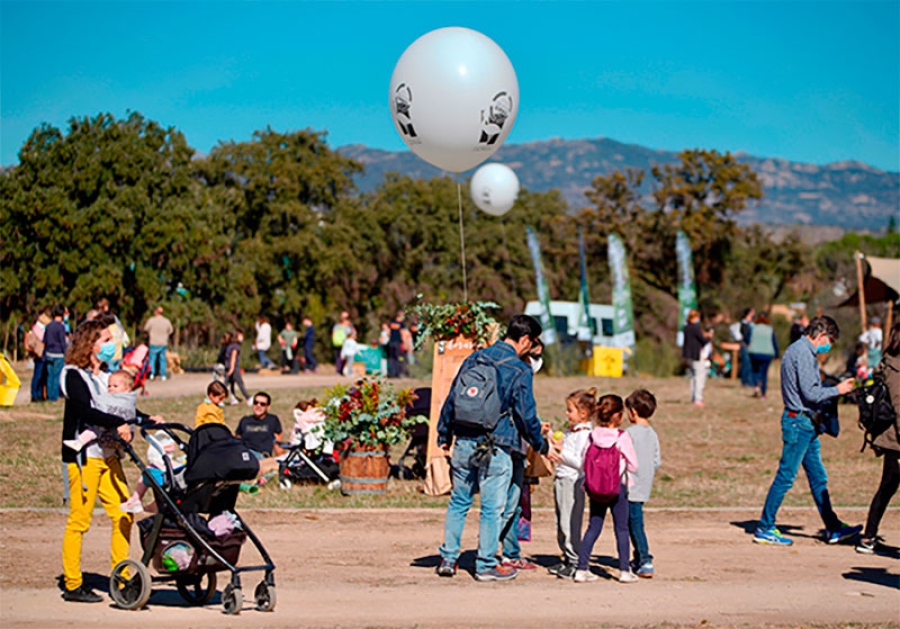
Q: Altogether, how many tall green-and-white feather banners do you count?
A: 4